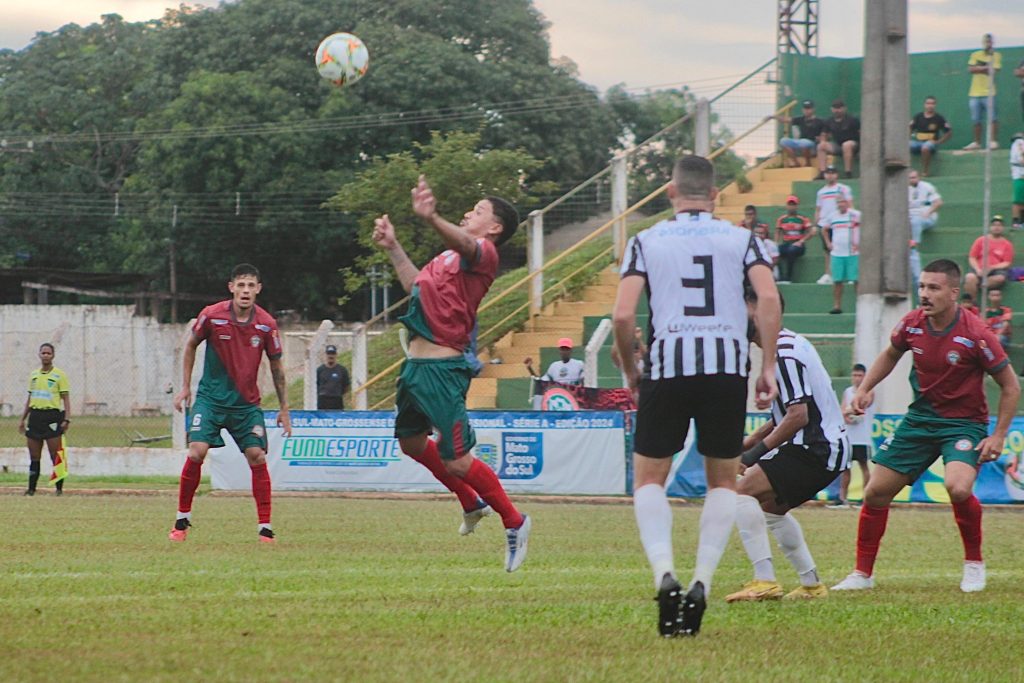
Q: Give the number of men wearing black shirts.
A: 4